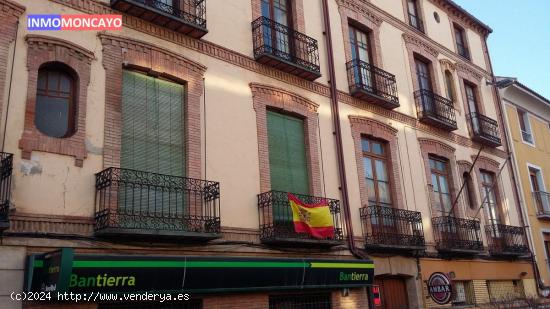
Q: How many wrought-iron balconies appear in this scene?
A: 12